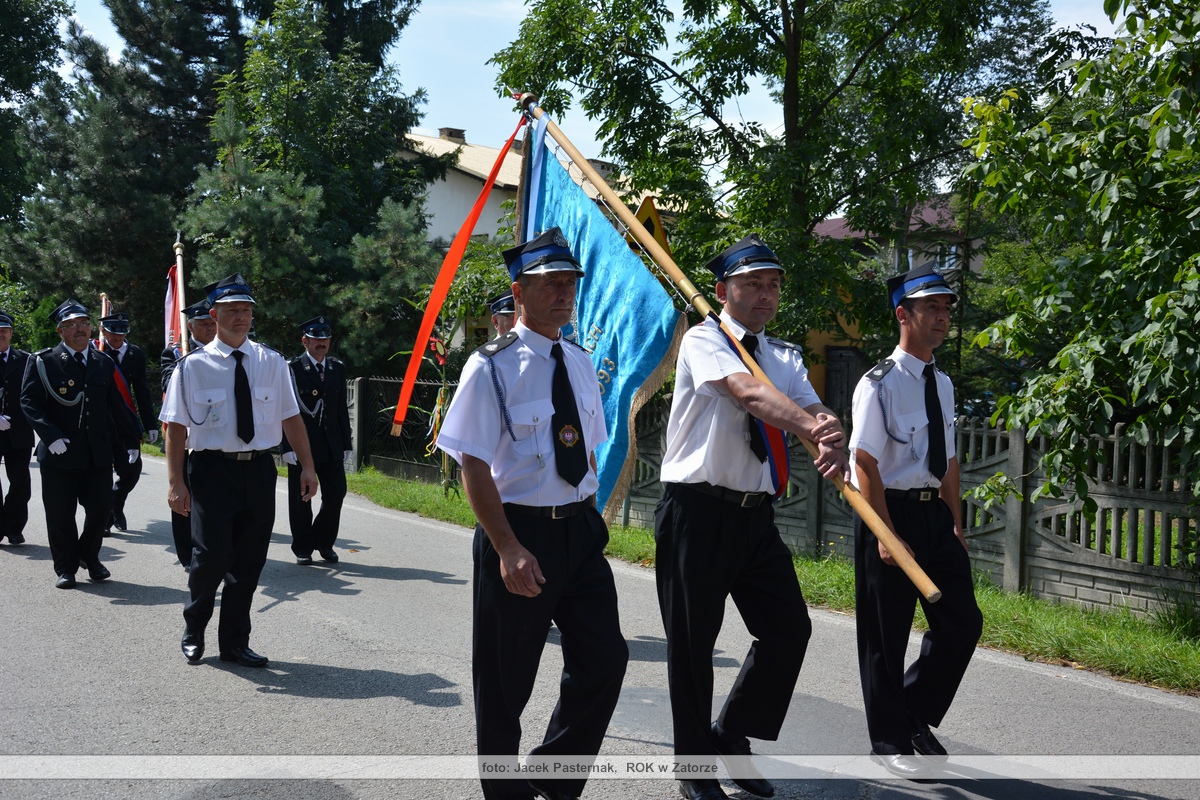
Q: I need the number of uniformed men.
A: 10